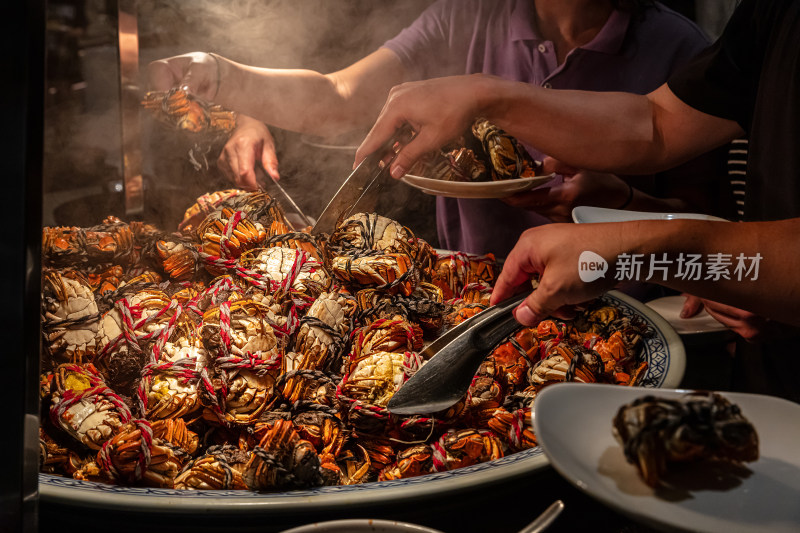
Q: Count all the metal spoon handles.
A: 1